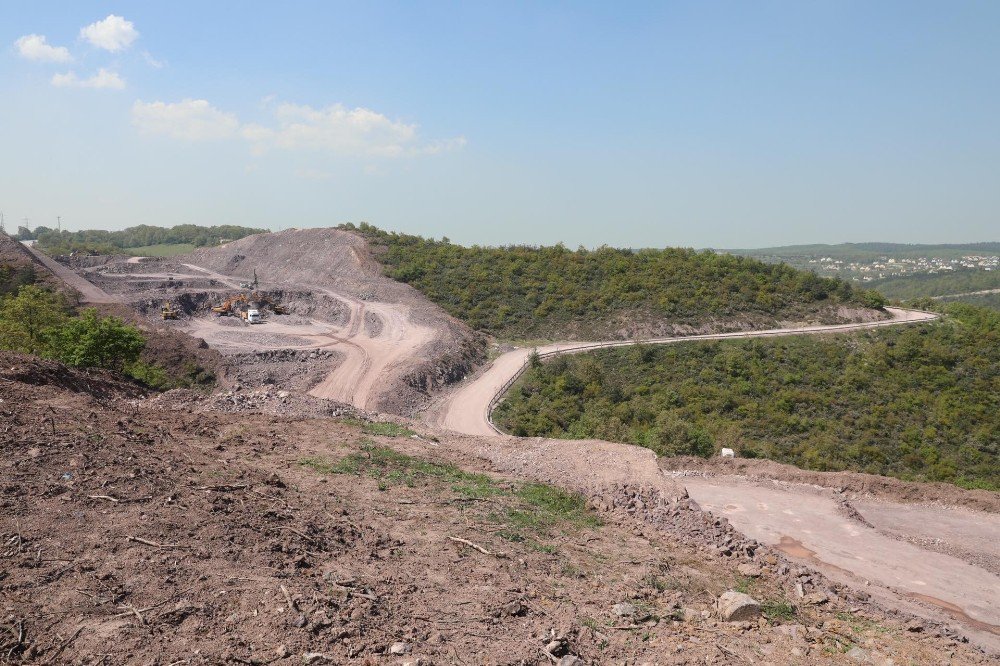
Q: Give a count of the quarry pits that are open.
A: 1